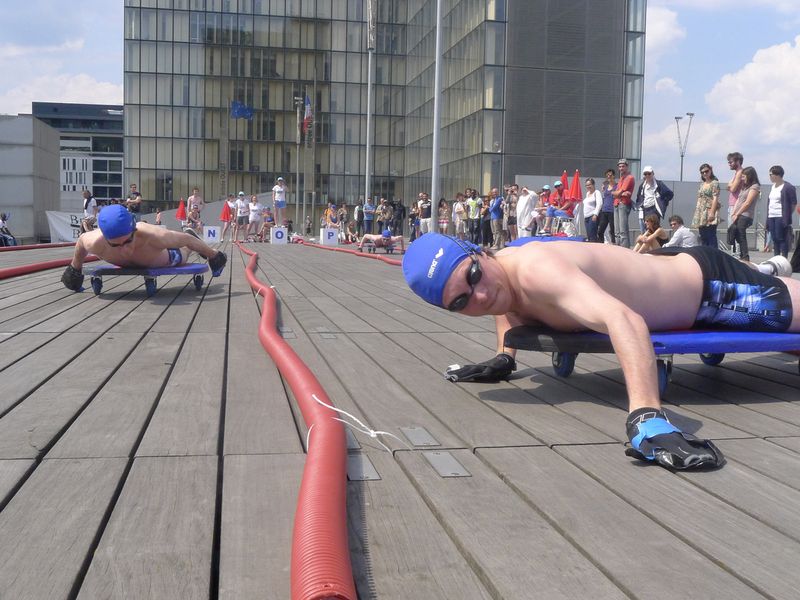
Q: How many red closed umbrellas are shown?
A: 4